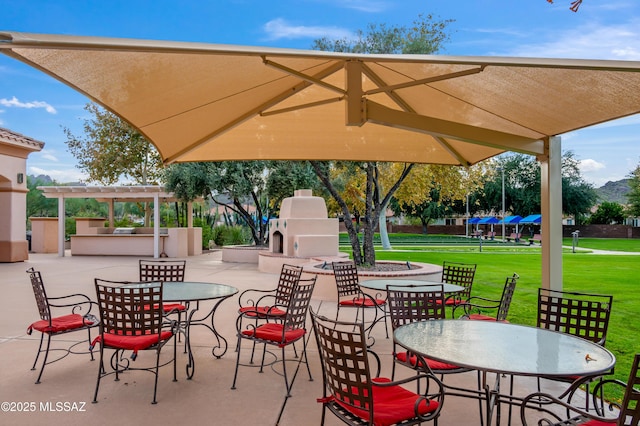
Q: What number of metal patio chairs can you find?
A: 12